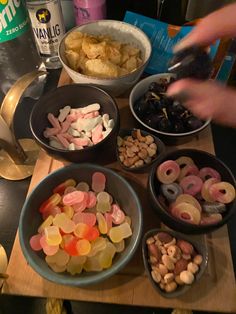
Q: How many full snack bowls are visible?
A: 7